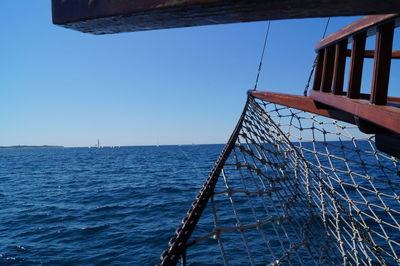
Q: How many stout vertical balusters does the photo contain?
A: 5